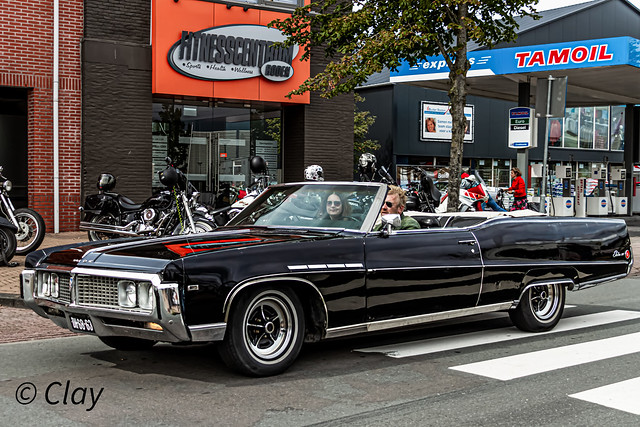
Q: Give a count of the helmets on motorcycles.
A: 5